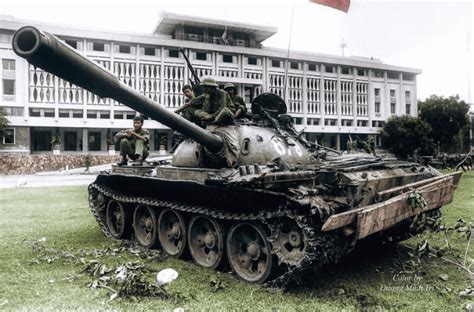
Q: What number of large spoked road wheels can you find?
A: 5